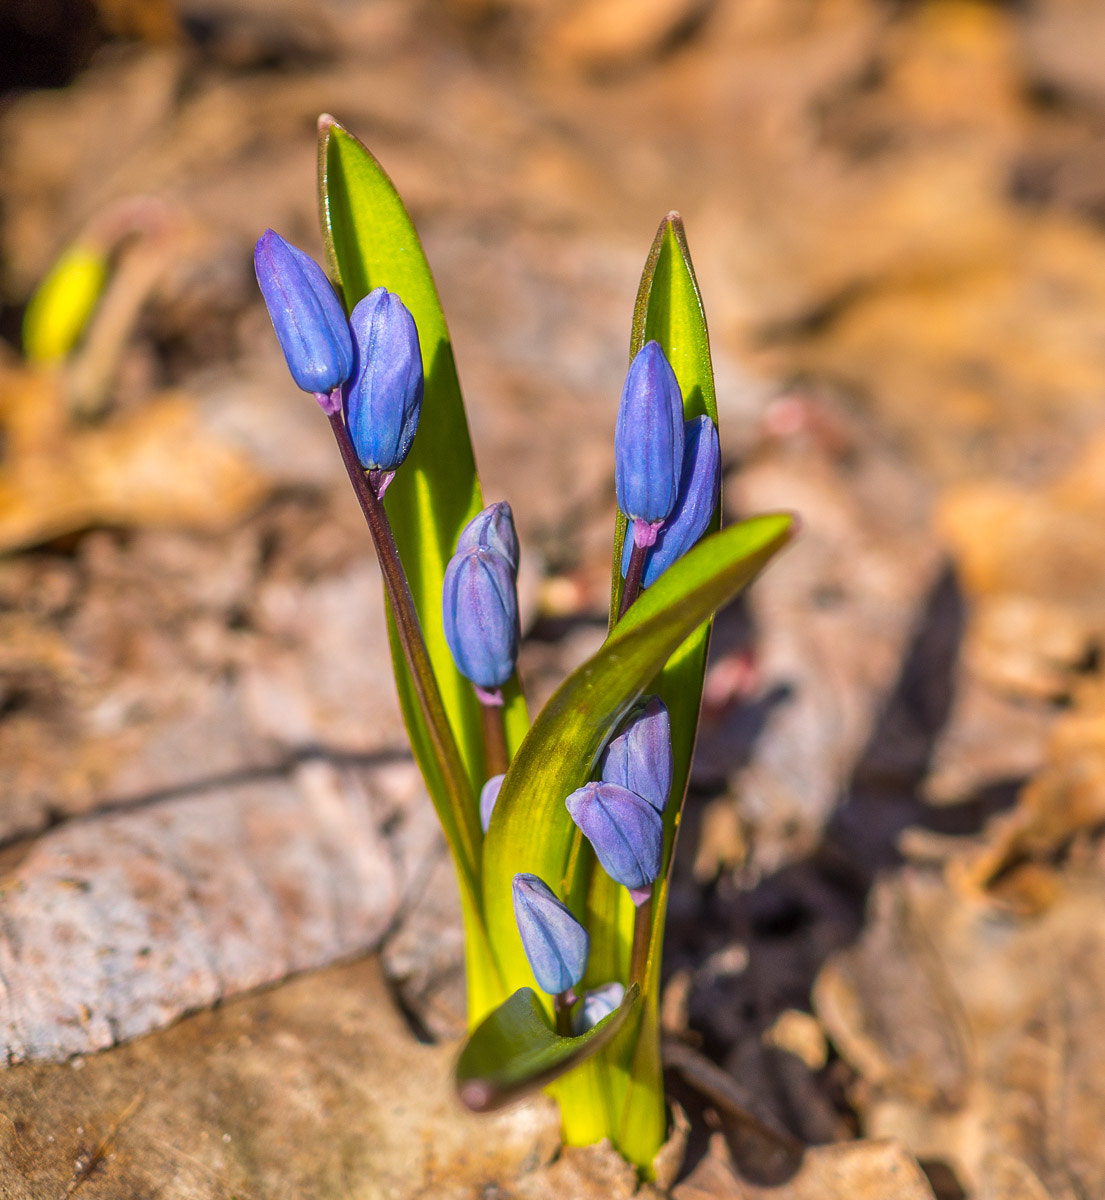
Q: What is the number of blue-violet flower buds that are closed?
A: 11